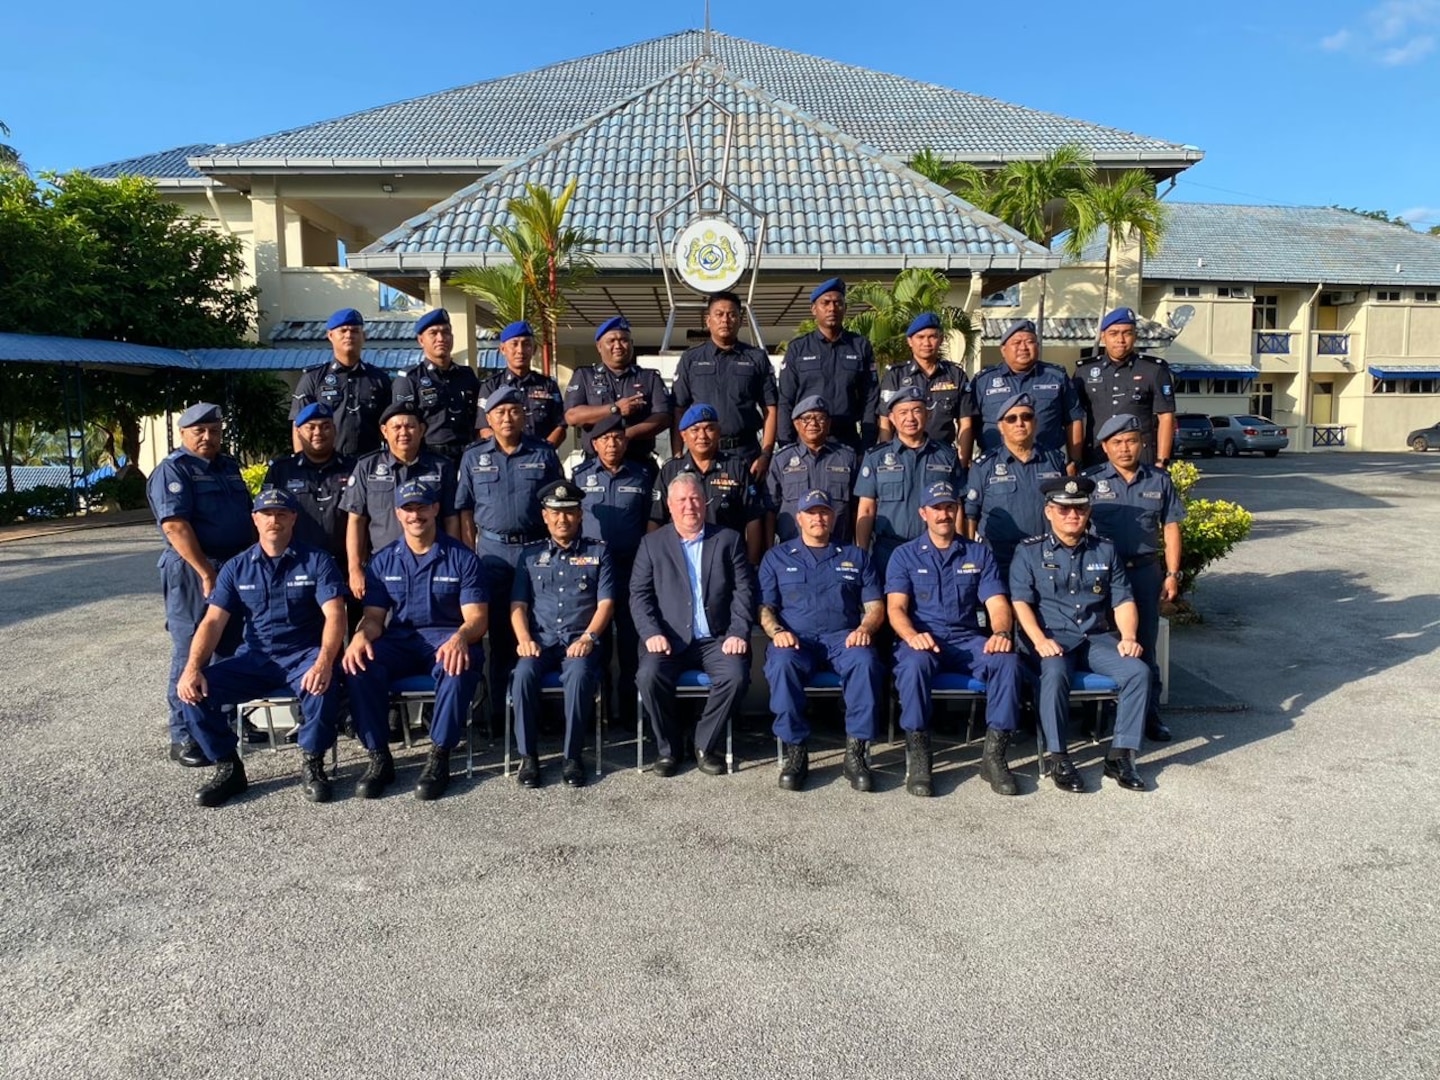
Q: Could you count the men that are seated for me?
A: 7